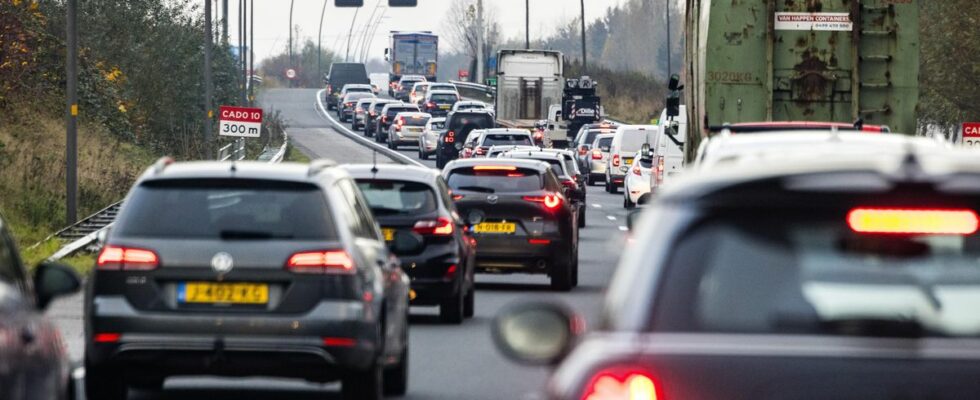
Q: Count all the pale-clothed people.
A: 0